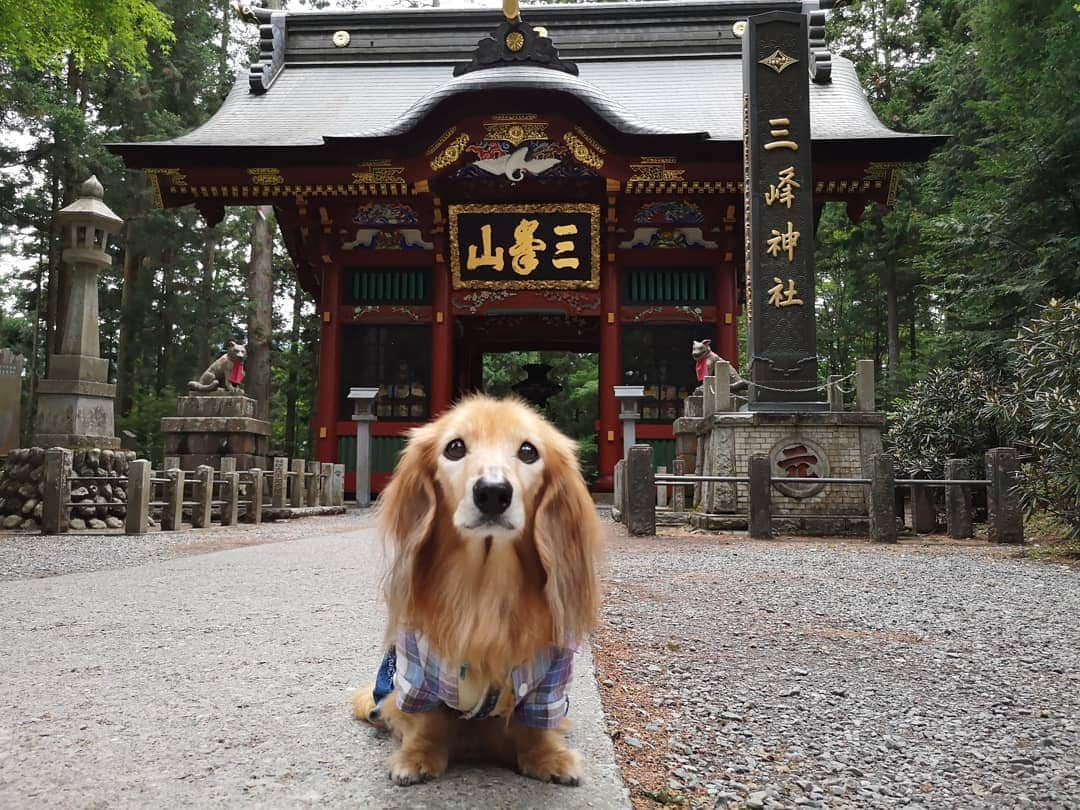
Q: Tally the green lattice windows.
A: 2